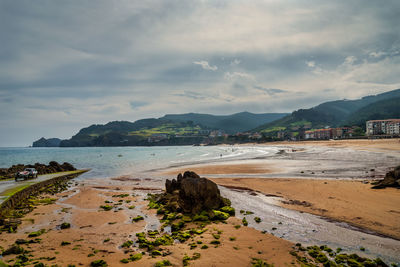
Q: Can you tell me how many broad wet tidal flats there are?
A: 1